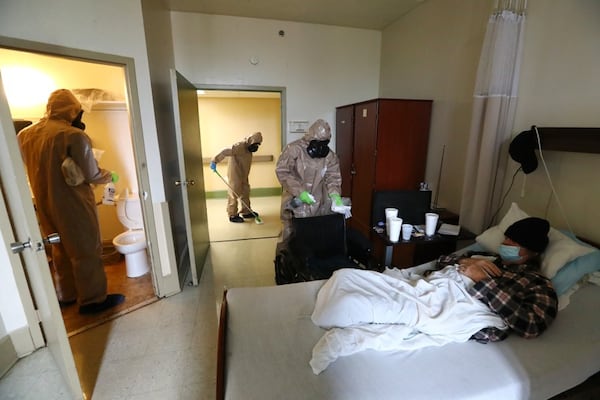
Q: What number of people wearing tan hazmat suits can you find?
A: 3